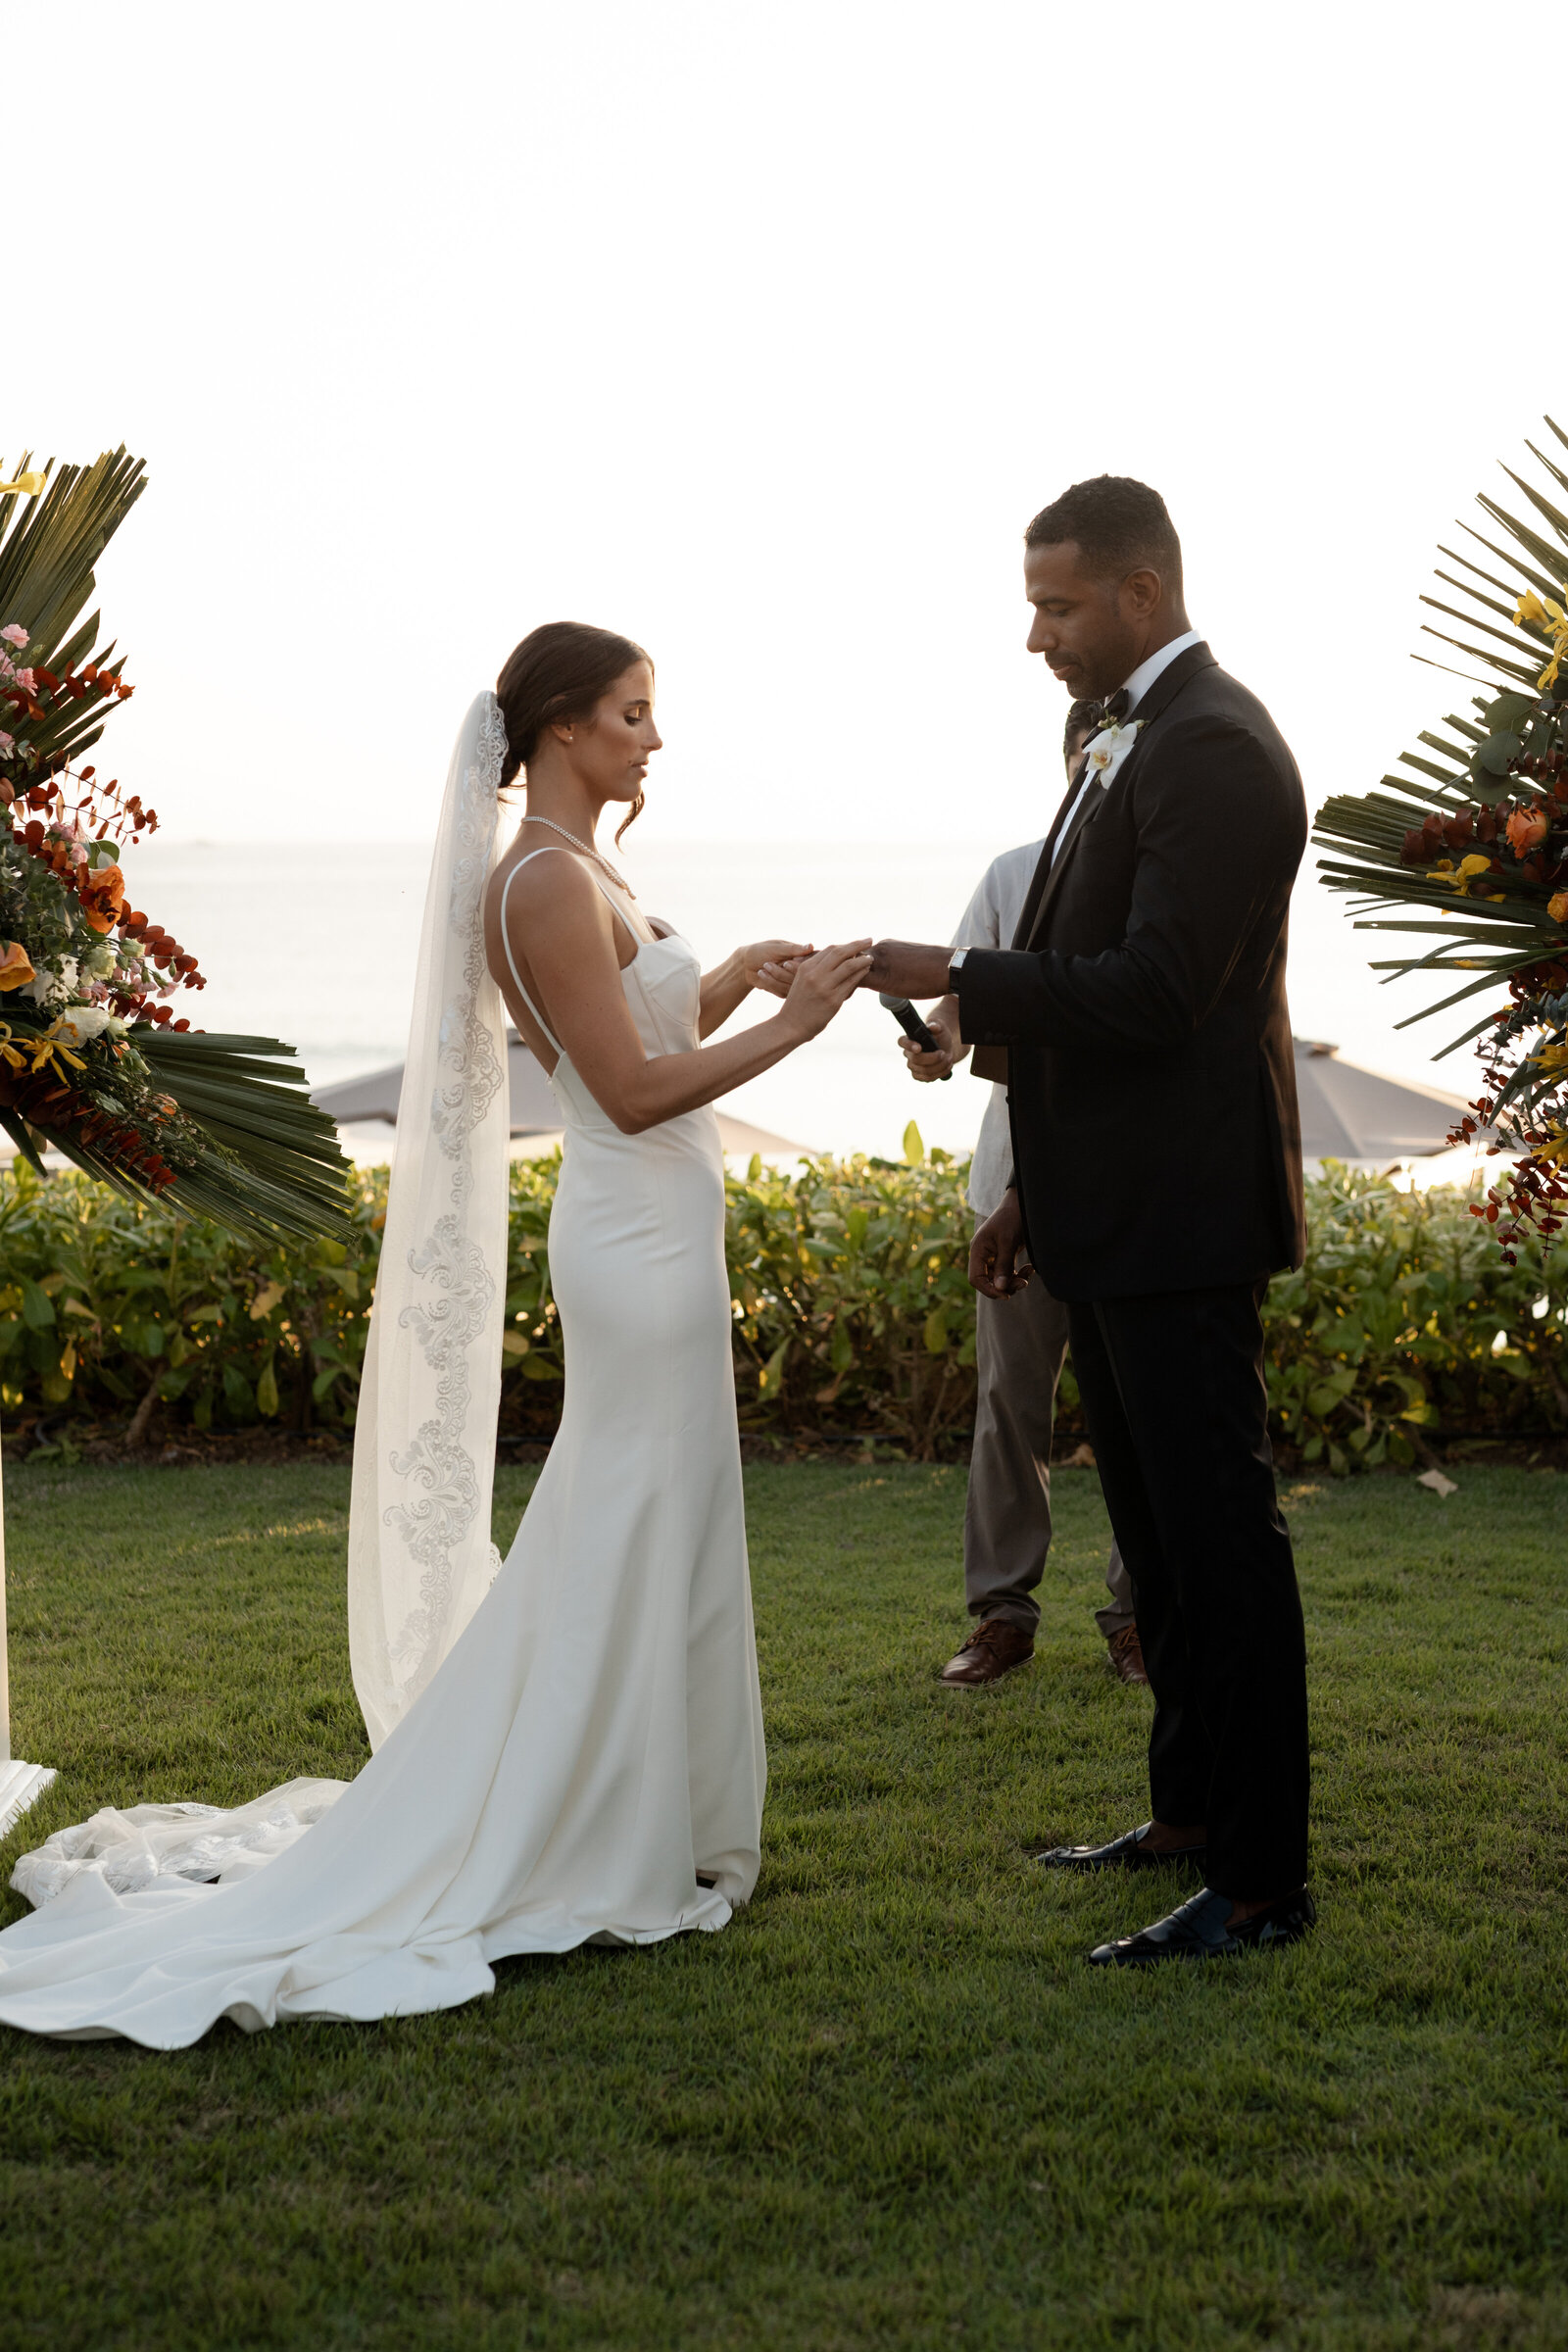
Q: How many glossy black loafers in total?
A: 2